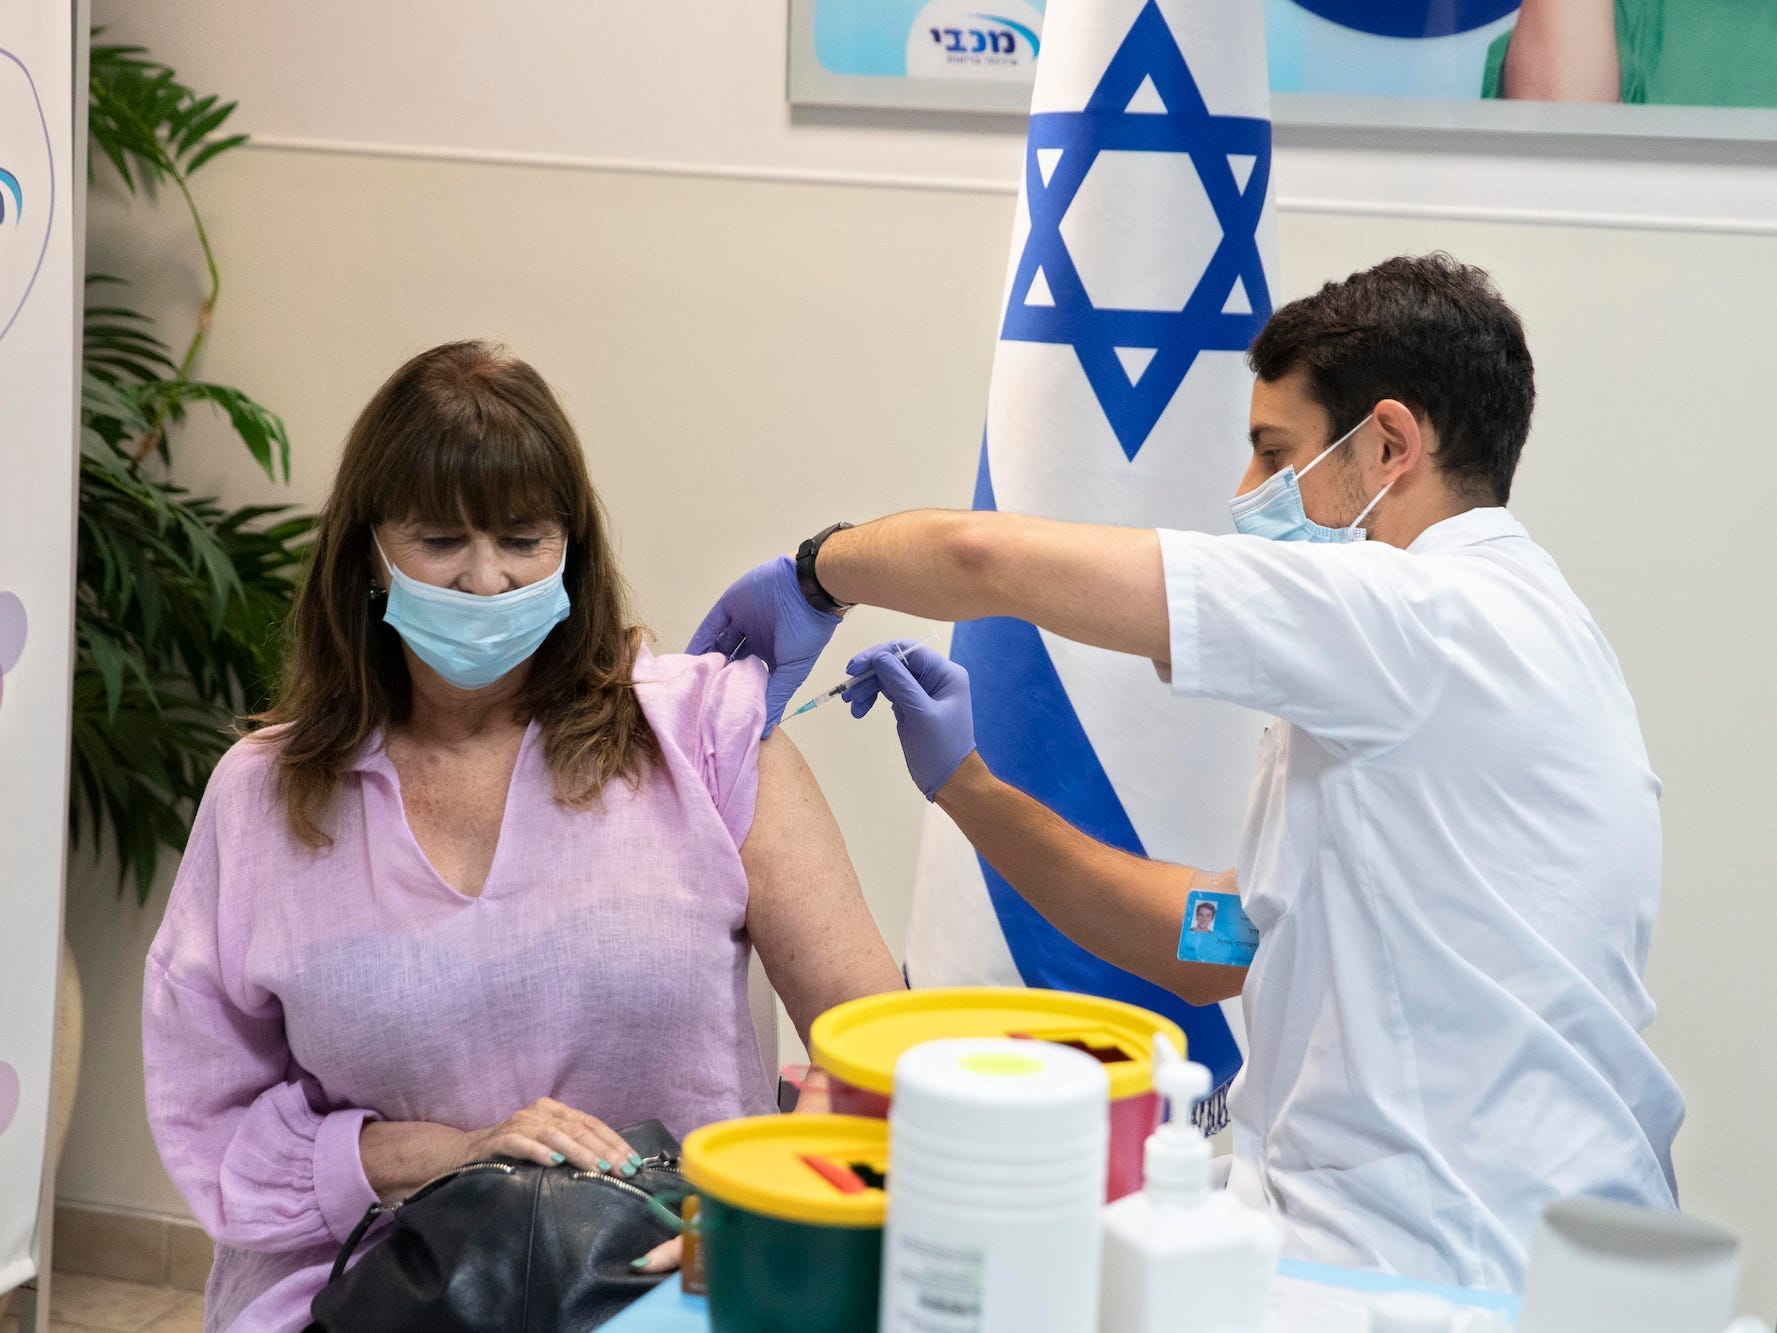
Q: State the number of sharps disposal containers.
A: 2